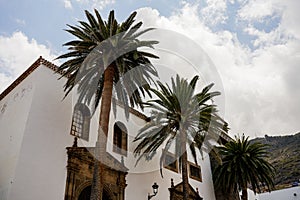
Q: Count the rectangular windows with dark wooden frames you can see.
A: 2